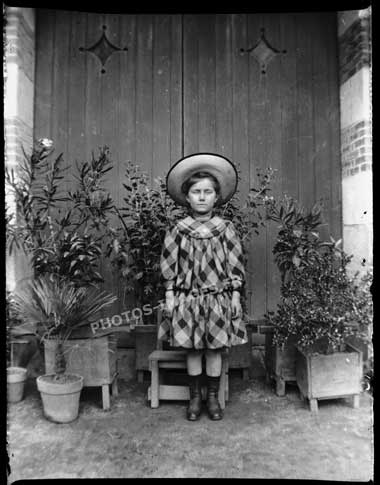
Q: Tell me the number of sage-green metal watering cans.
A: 0